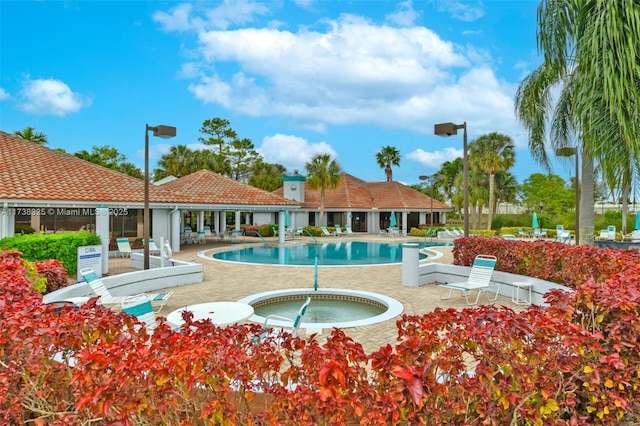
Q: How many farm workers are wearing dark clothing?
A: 0